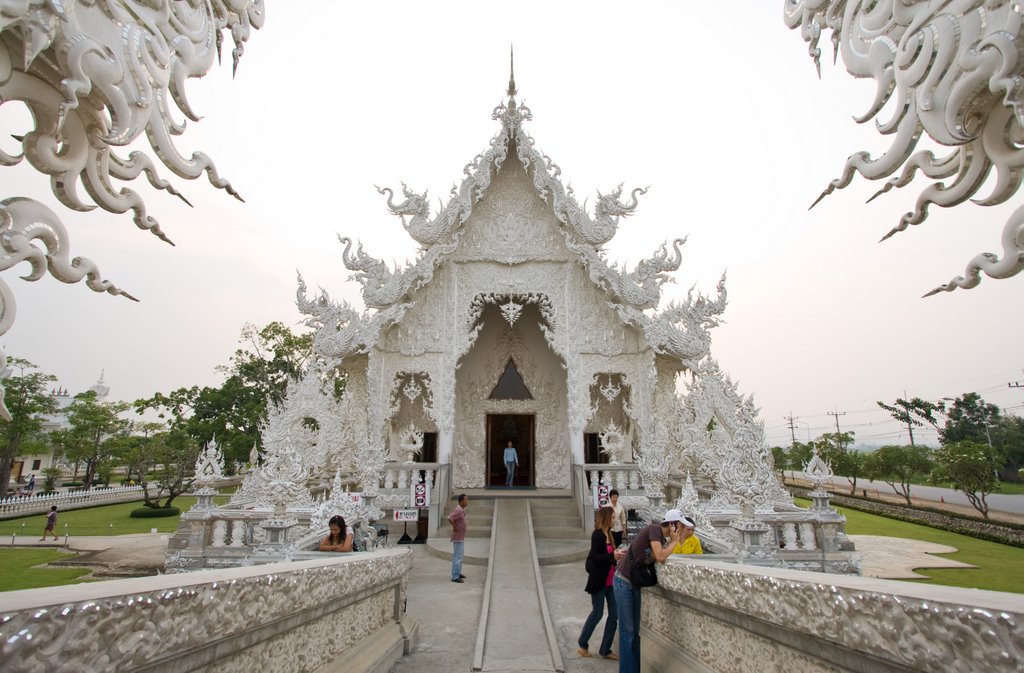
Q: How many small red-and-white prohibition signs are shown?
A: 4